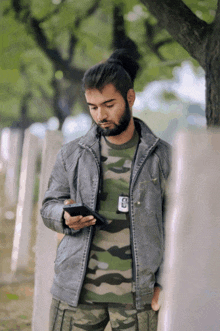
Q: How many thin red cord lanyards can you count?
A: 0